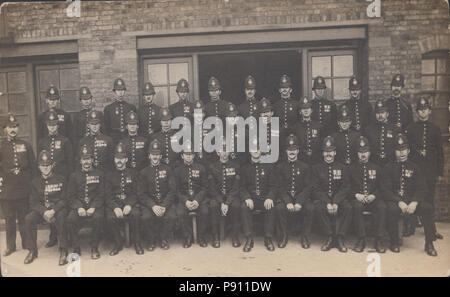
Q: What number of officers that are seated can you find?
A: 11